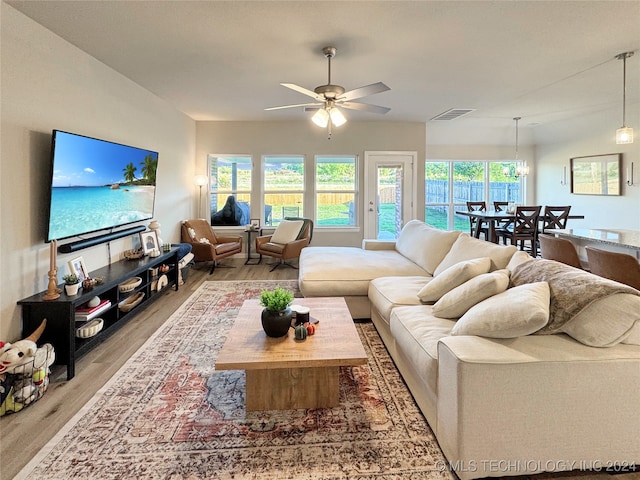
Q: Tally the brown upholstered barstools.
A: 2